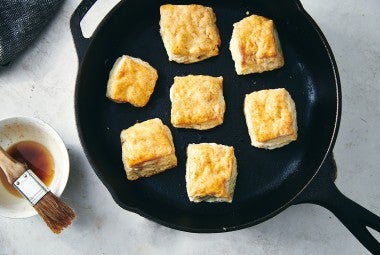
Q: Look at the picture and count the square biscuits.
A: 7